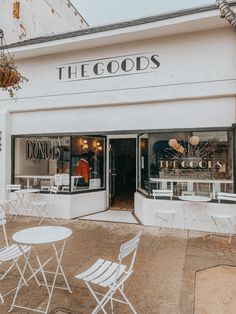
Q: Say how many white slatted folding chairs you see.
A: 6